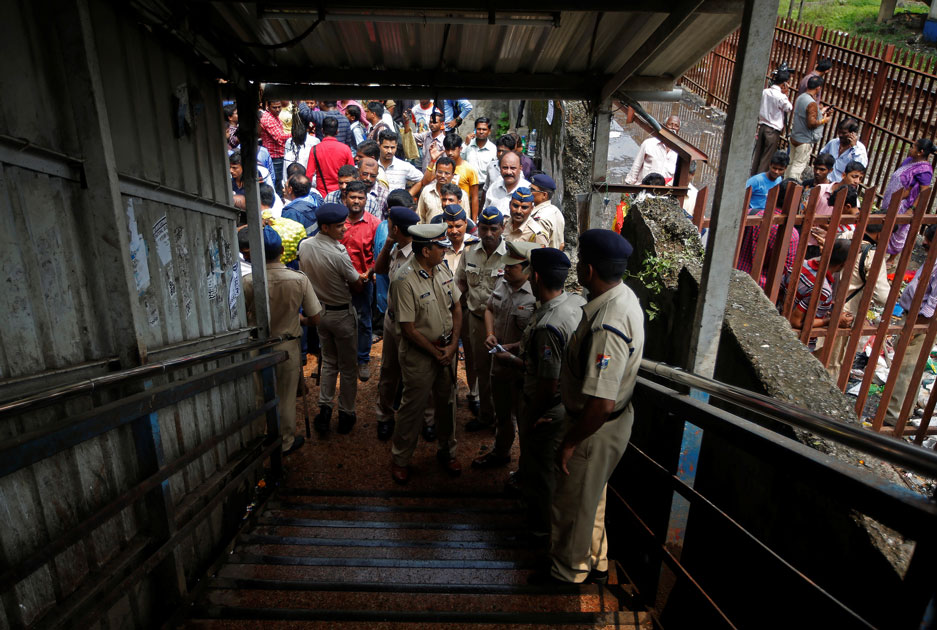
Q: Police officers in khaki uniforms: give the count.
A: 11